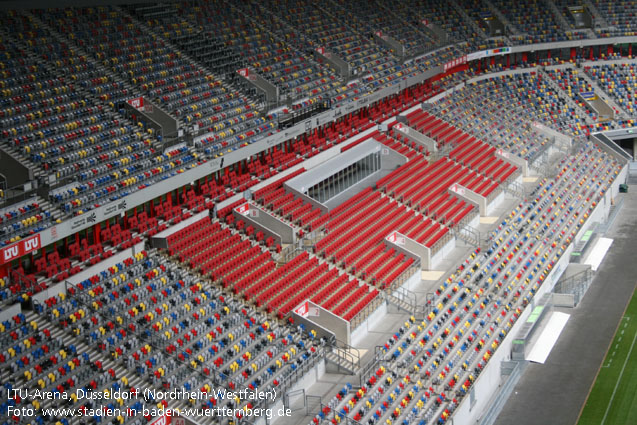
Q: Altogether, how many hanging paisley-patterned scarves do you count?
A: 0